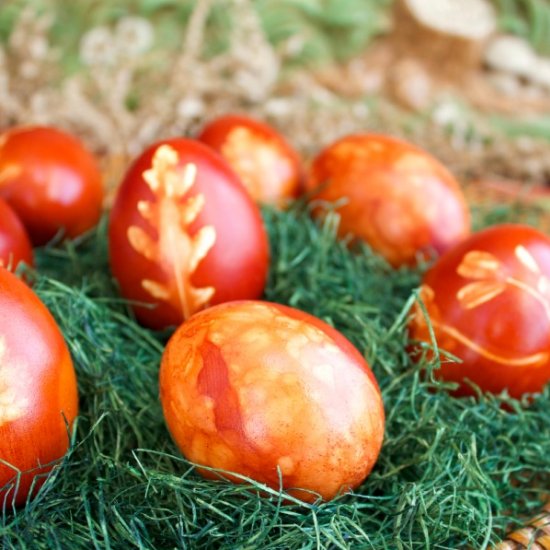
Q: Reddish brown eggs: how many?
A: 8